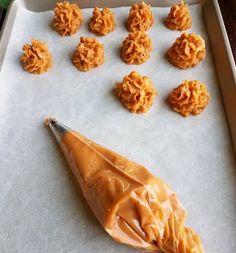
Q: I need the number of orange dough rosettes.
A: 10